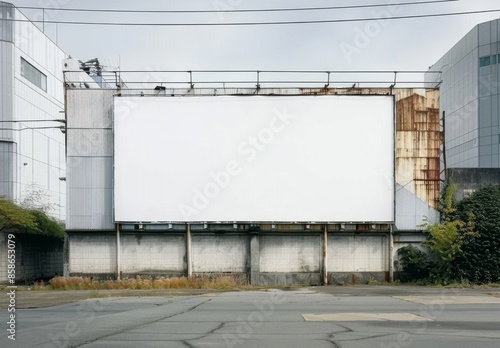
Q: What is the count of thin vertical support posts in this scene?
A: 4